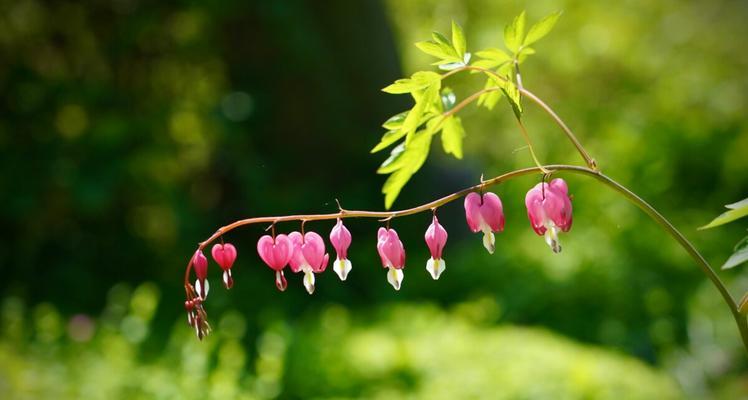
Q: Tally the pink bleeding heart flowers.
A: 9